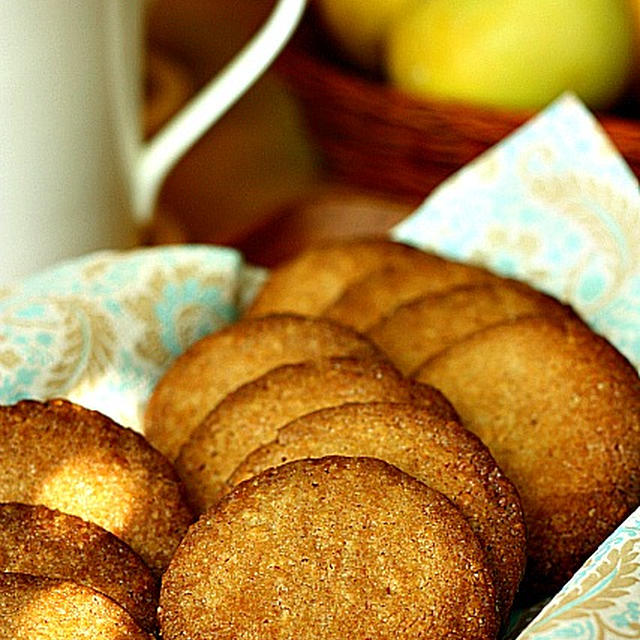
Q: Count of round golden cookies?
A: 11